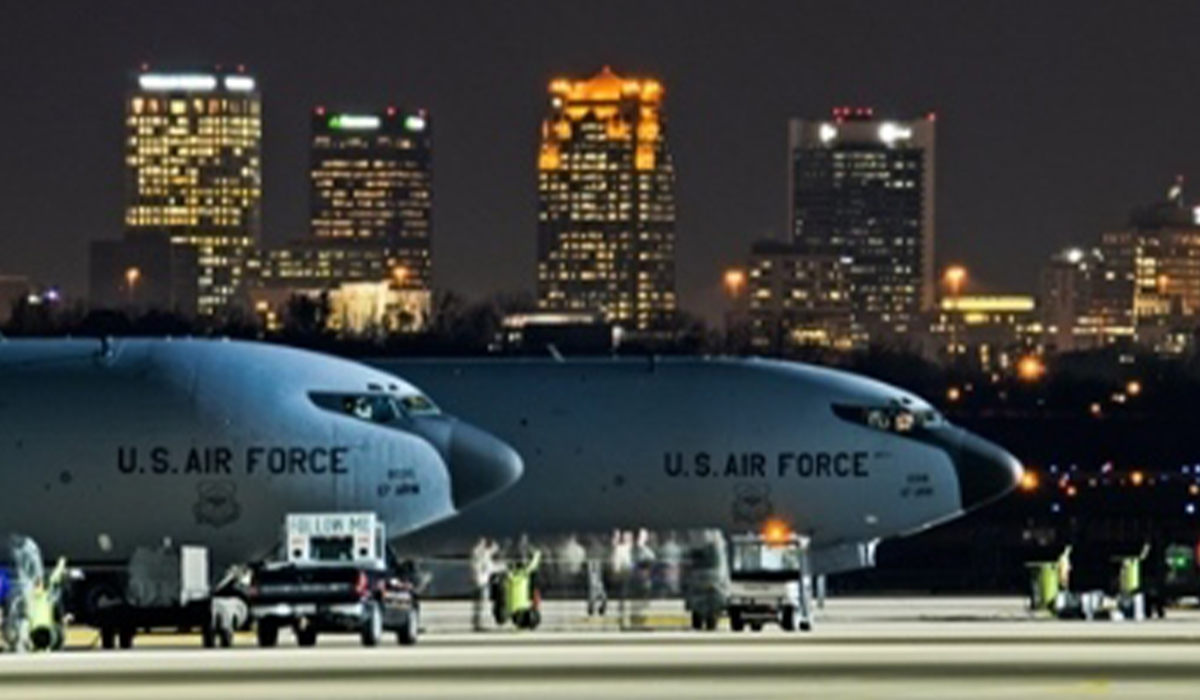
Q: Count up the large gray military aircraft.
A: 2